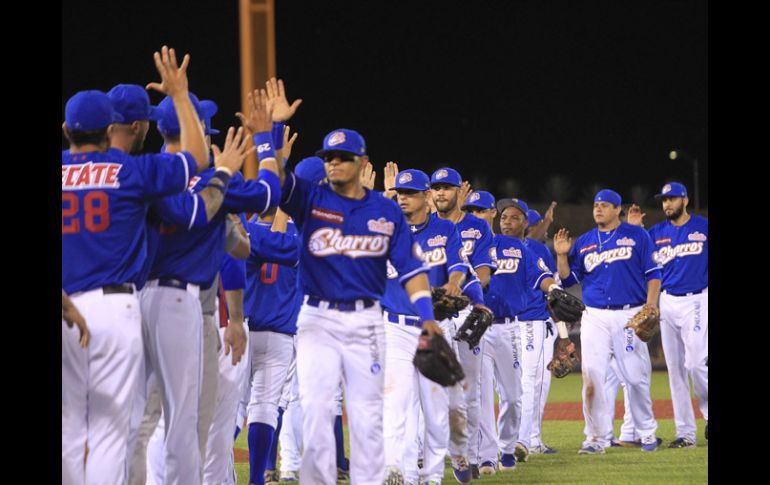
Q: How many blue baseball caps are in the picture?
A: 13